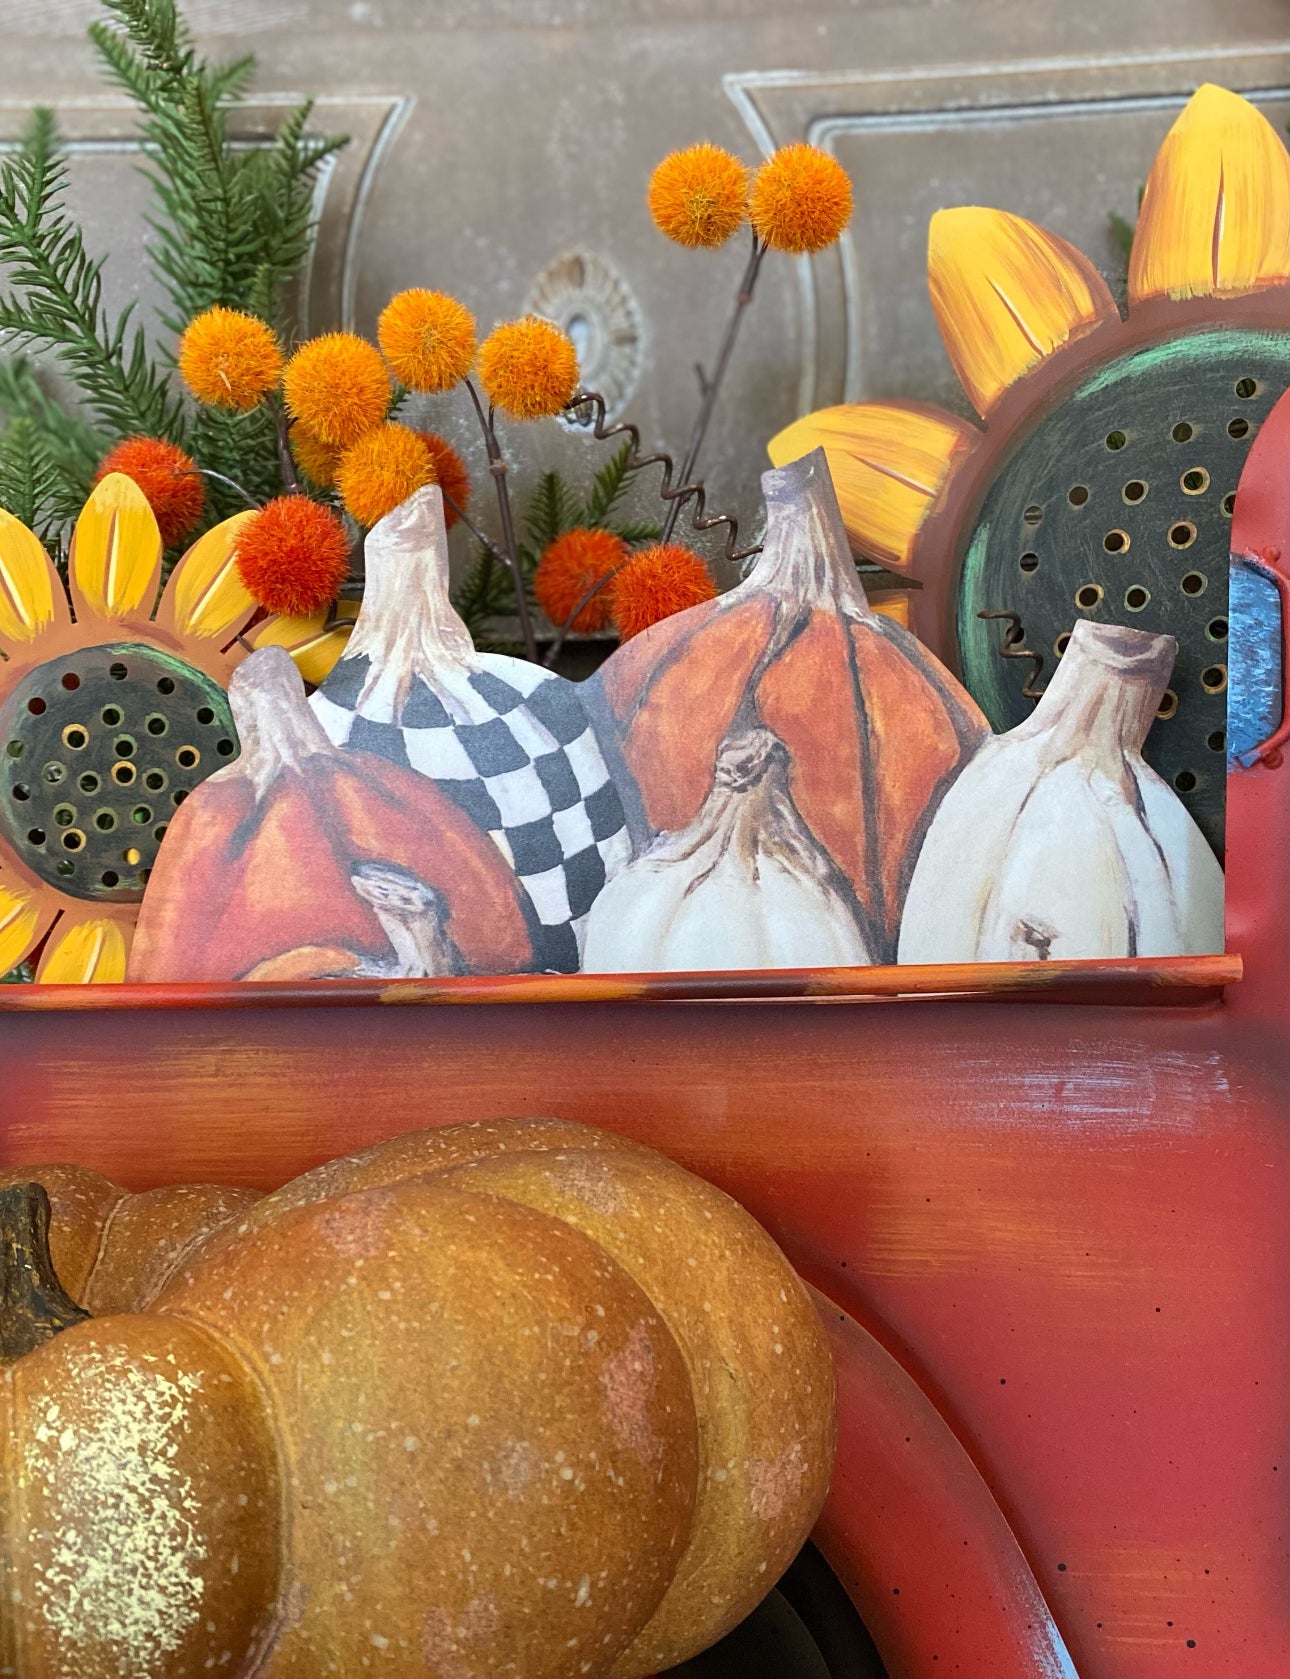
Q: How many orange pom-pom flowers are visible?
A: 13